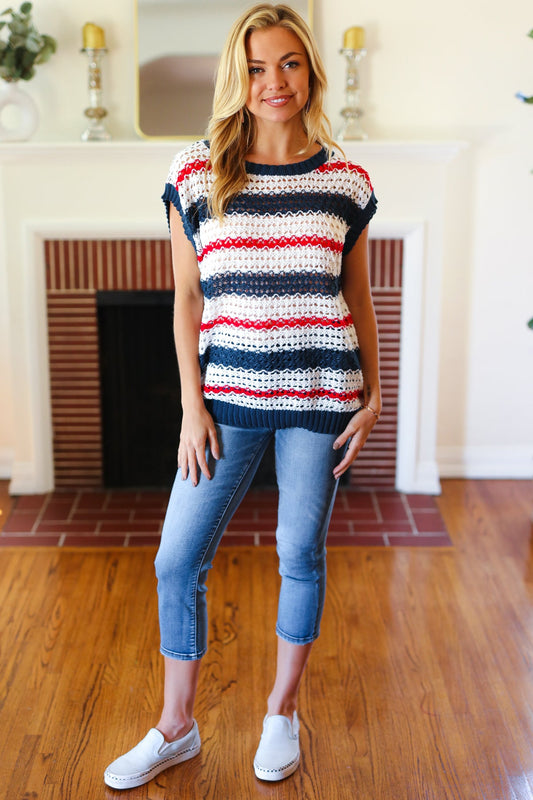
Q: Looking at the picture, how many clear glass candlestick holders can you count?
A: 2